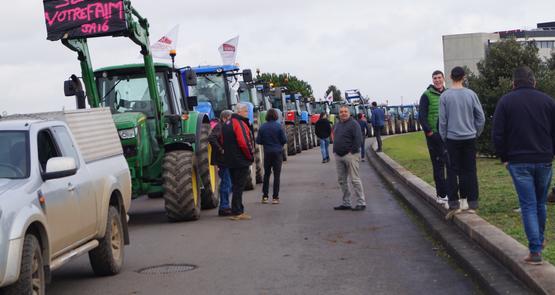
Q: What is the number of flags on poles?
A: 3